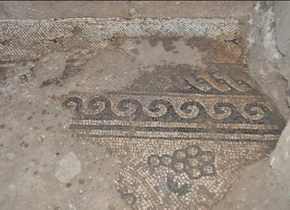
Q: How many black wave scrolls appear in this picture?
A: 7